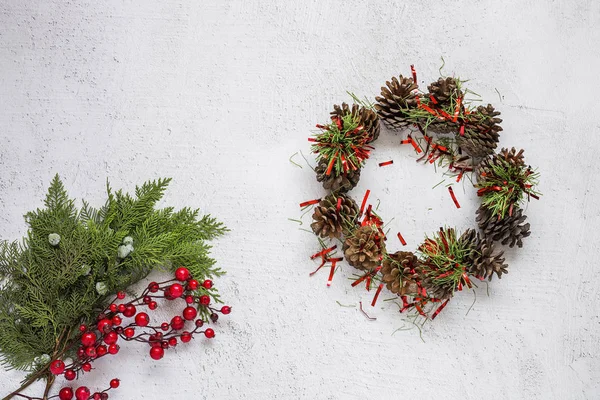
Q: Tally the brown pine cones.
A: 12